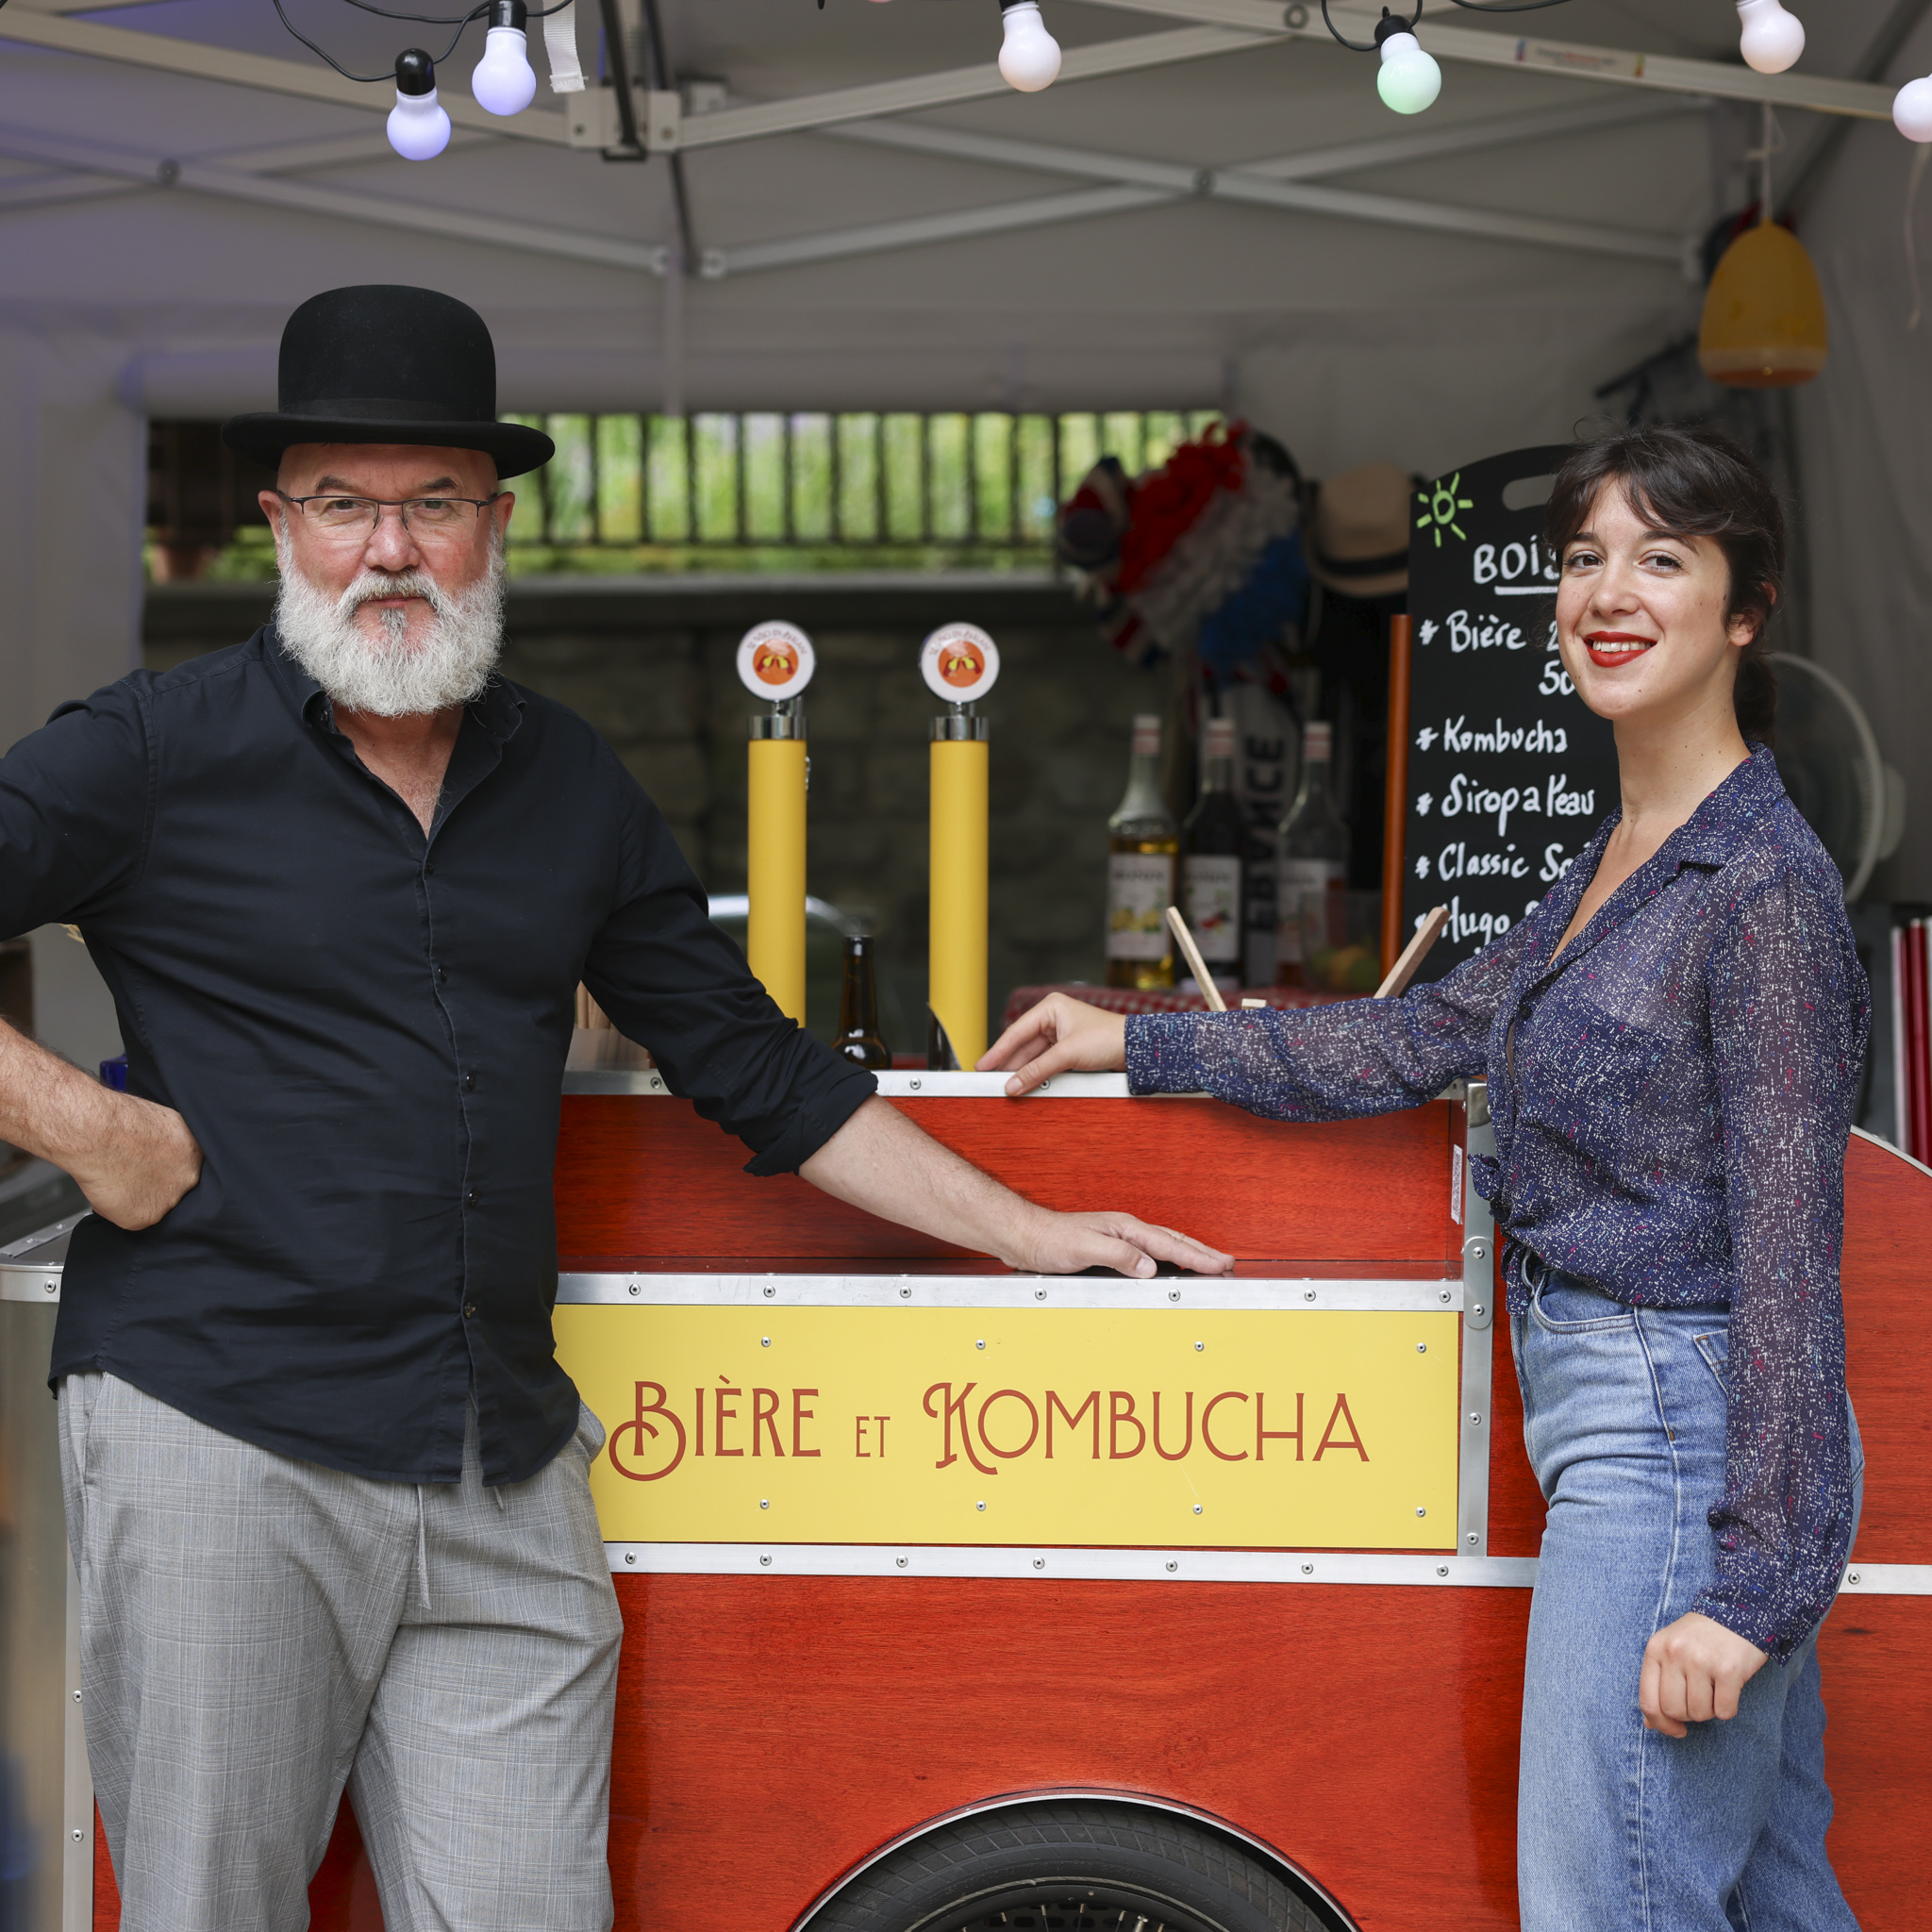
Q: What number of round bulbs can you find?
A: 6